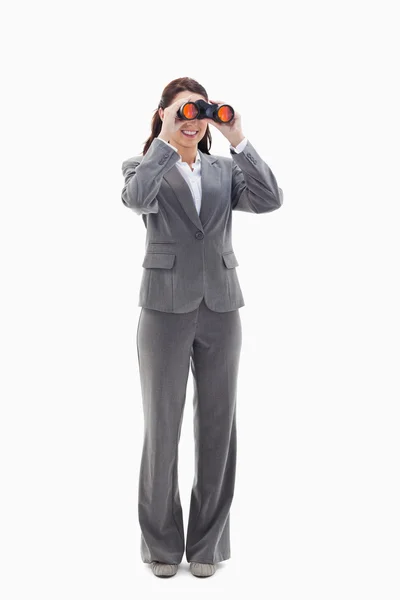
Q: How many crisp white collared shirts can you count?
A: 1